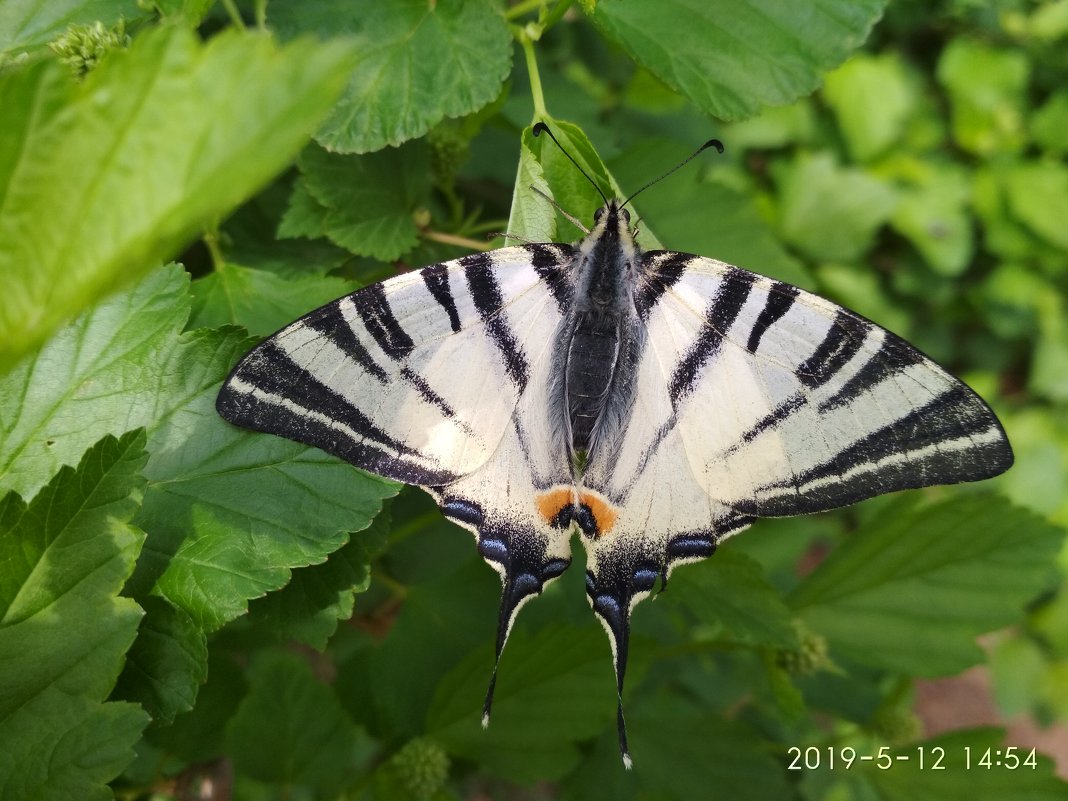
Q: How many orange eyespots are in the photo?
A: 2